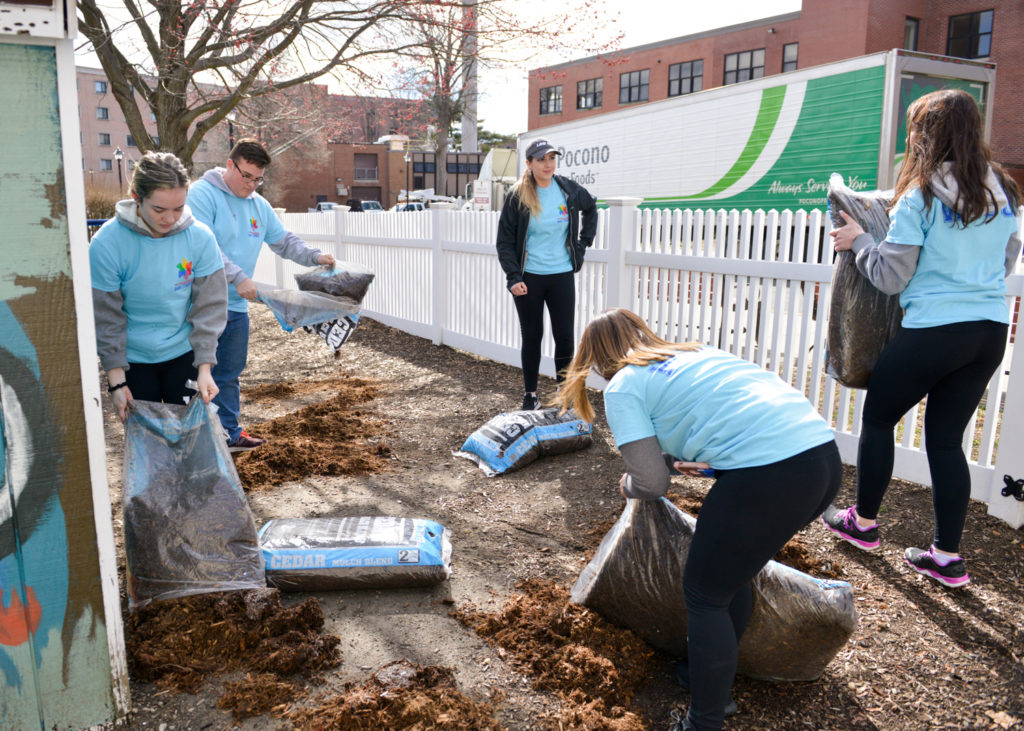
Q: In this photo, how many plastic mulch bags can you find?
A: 6